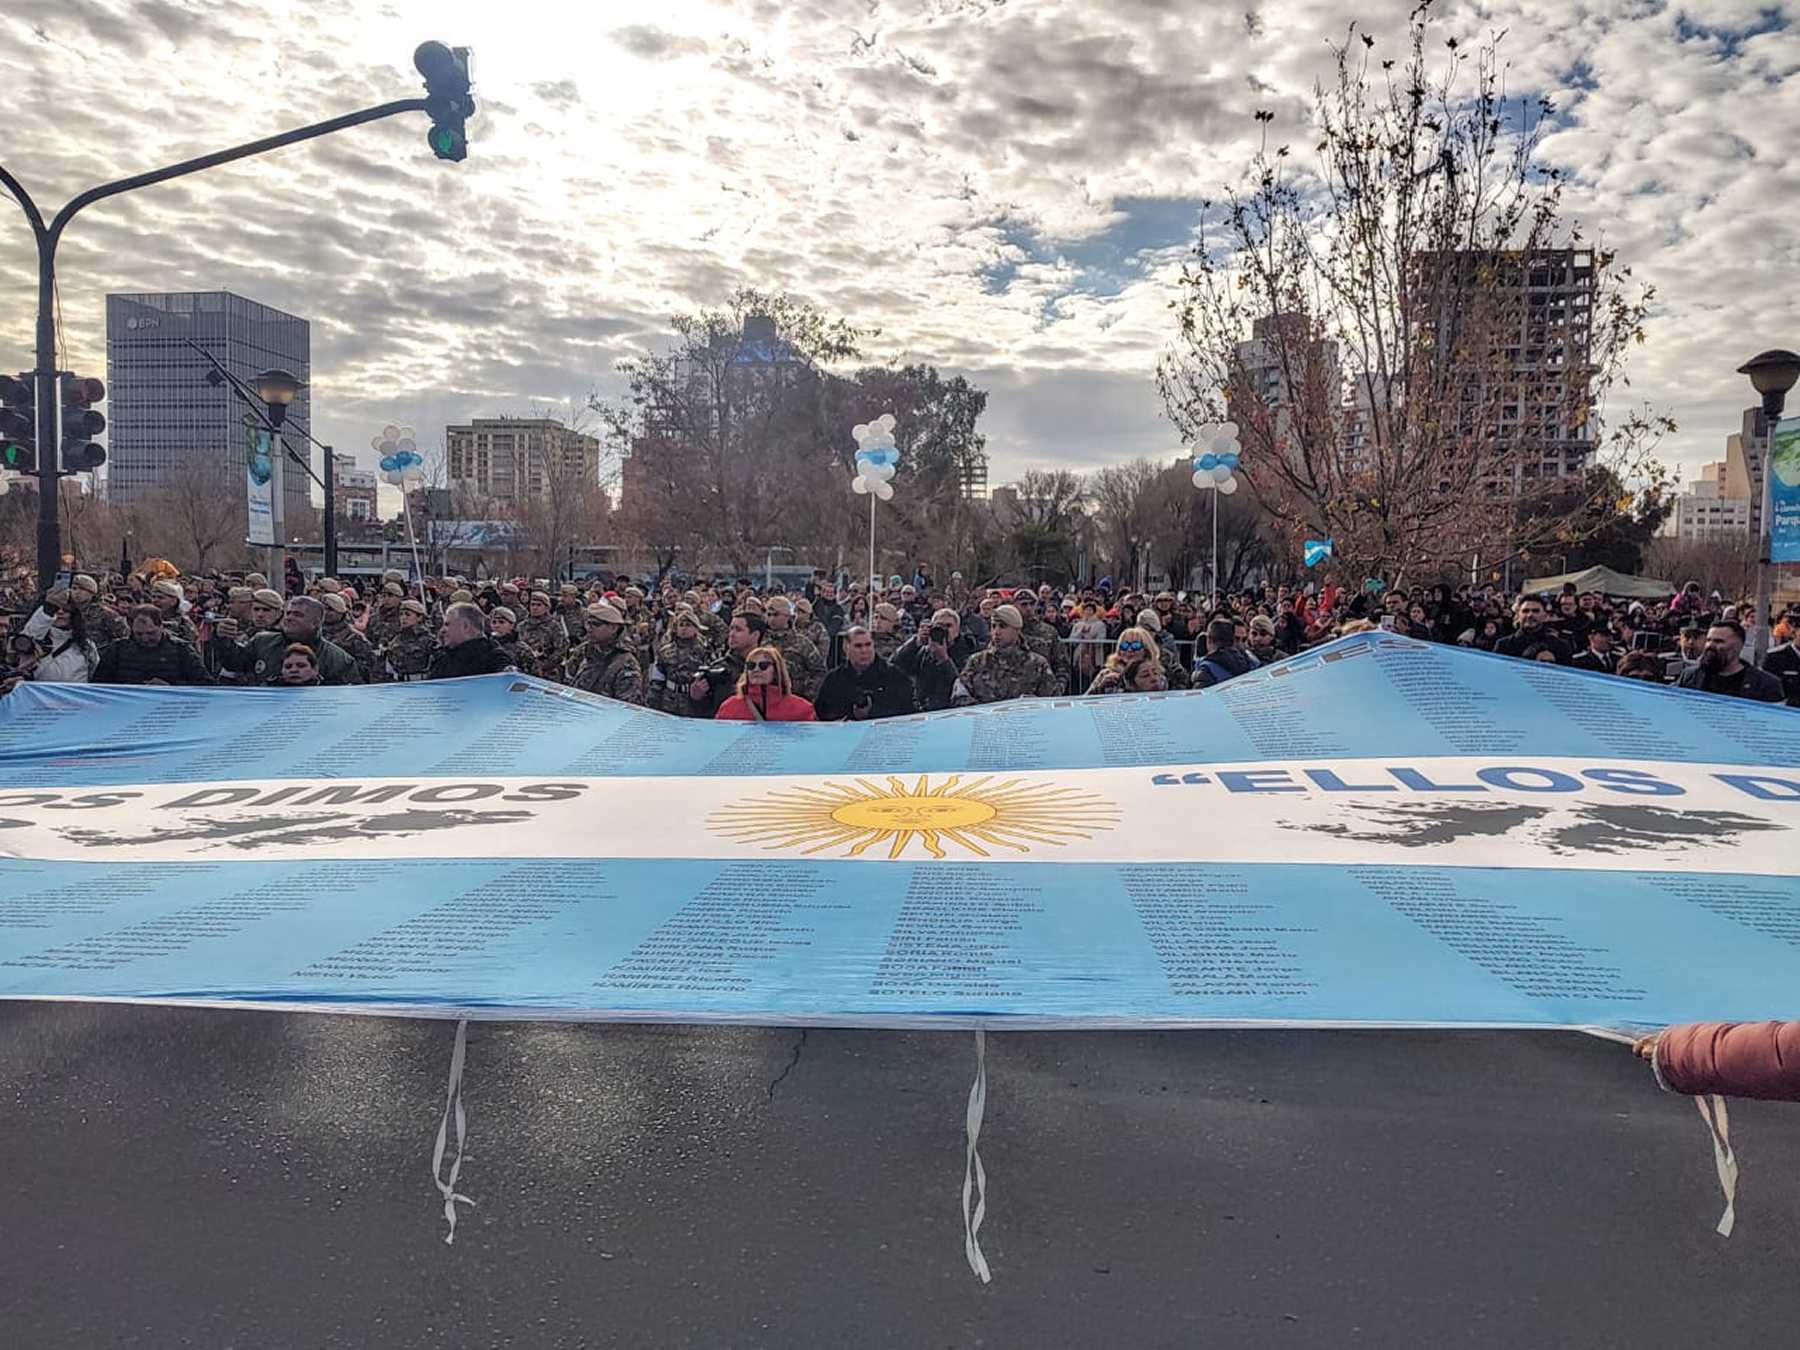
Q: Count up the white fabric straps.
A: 3